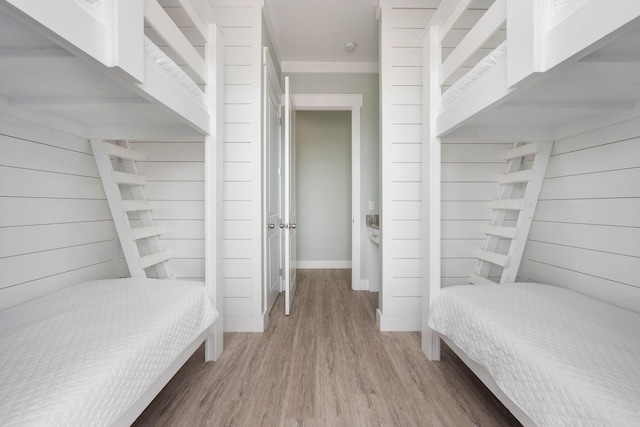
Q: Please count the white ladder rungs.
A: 11